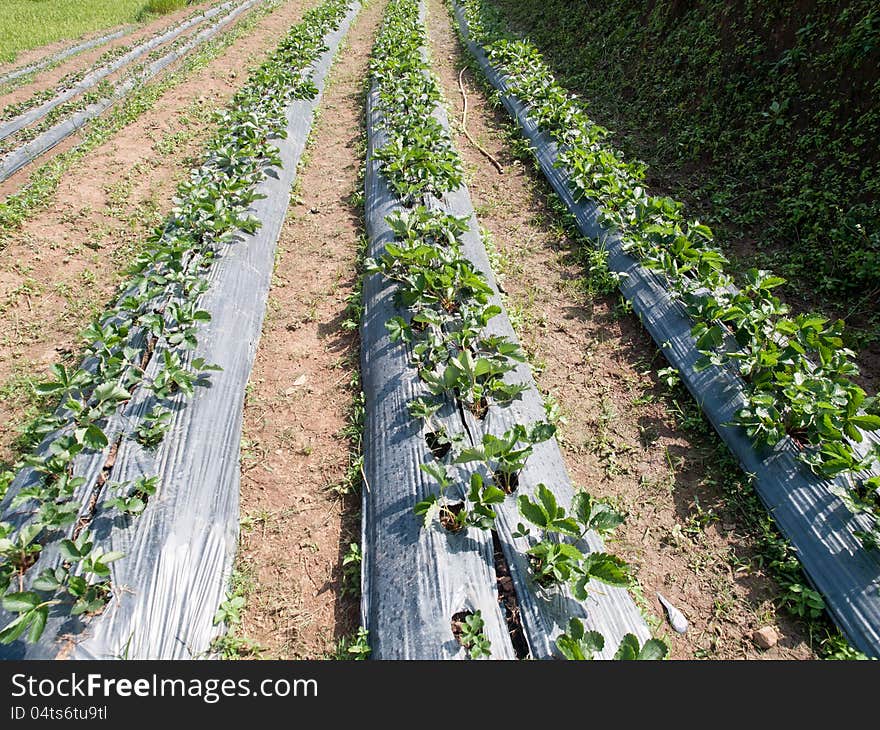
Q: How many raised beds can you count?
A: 6